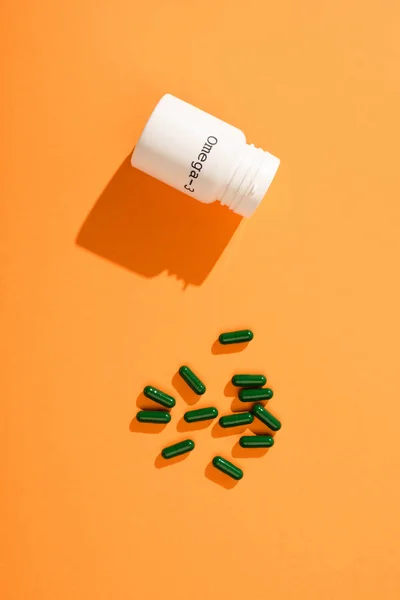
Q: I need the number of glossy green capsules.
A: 12